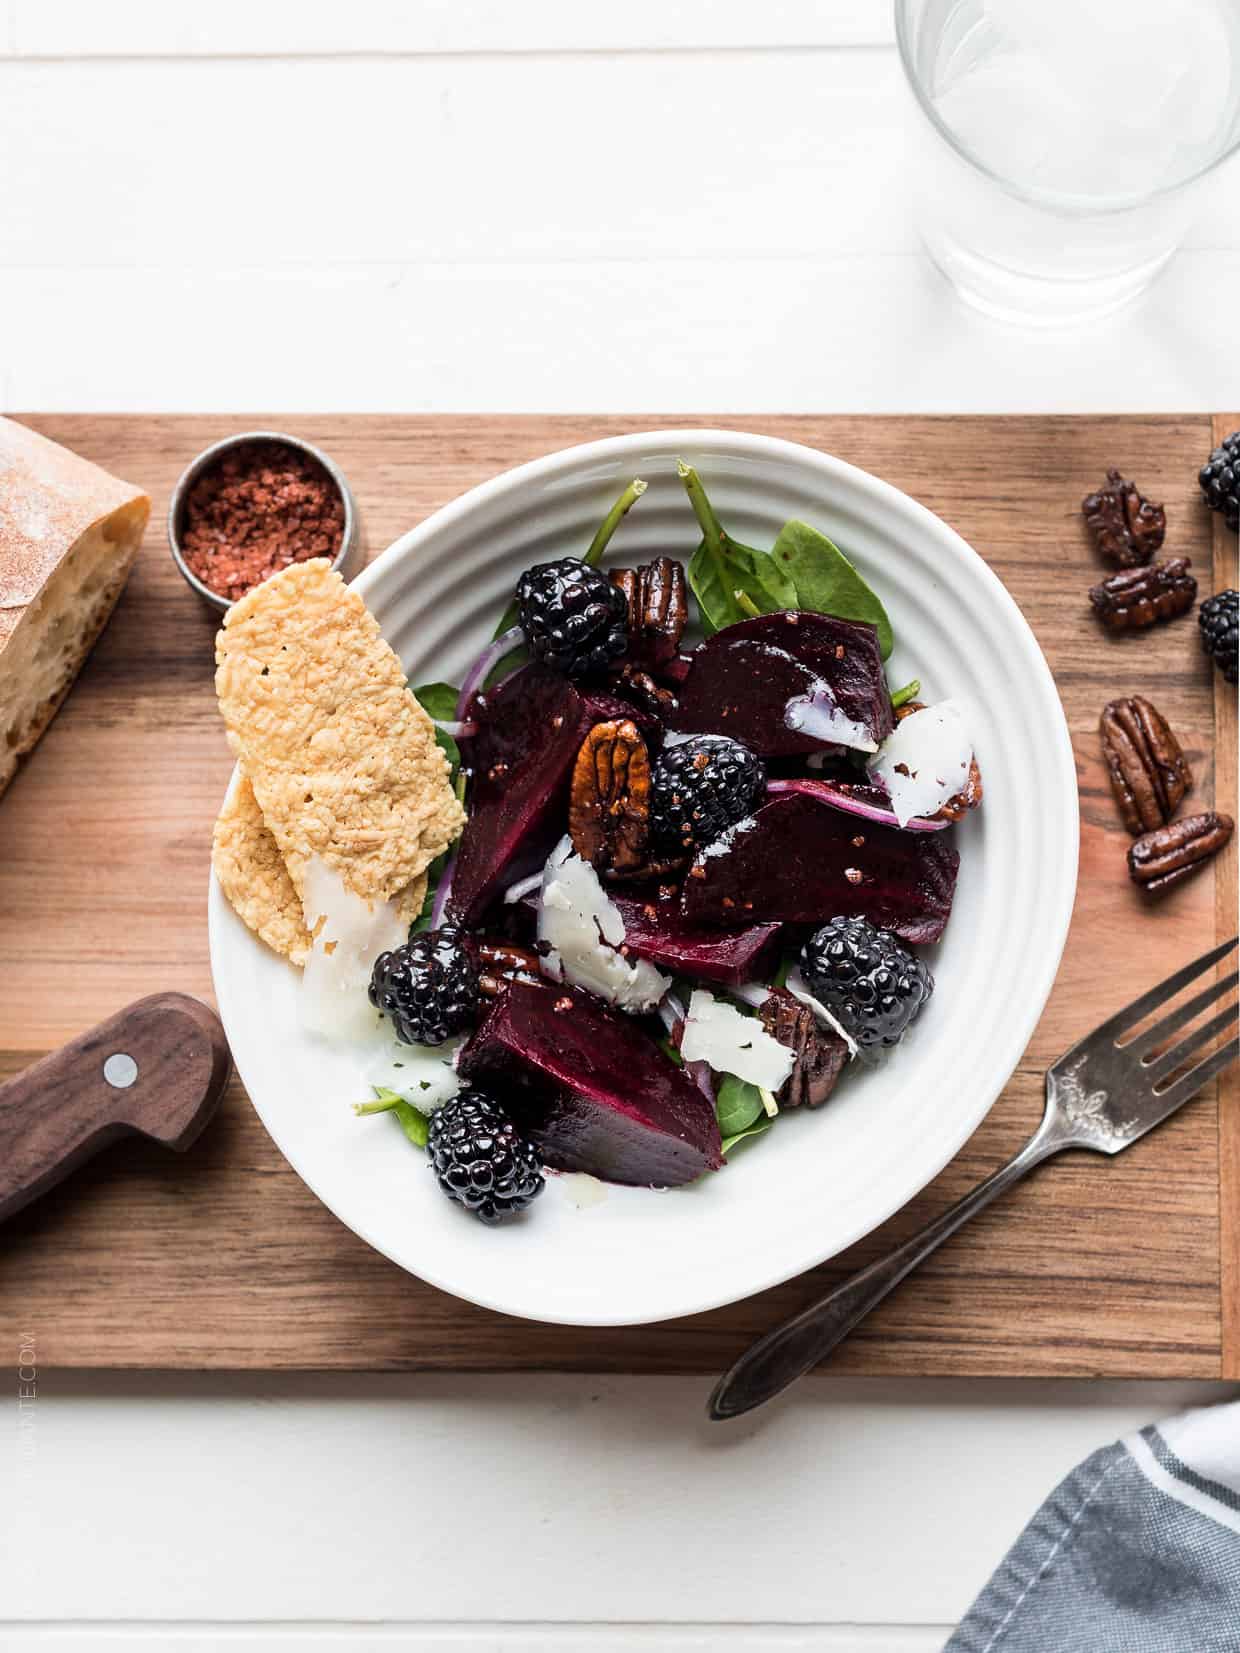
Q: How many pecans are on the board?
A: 4